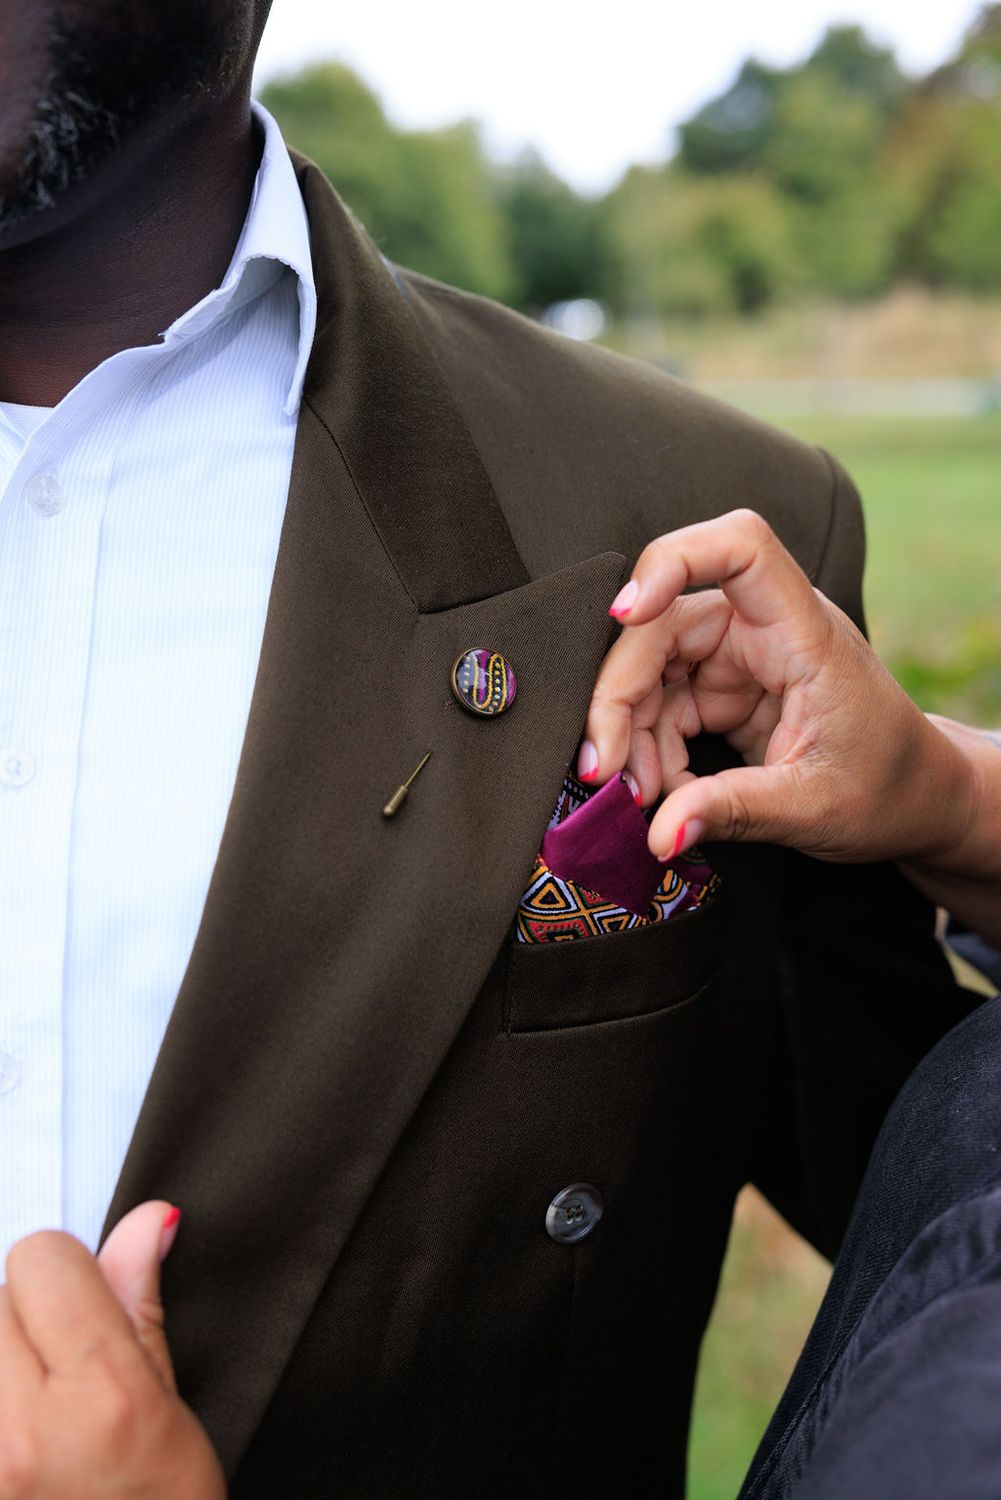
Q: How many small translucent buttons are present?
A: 3